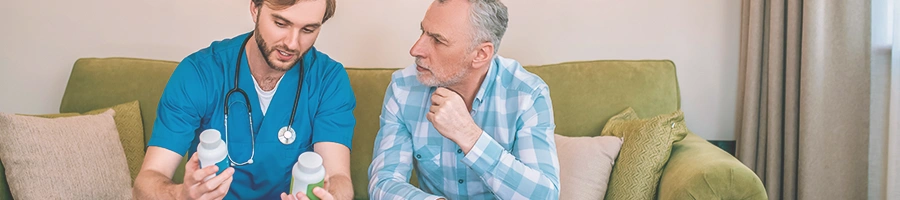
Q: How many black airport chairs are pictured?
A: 0